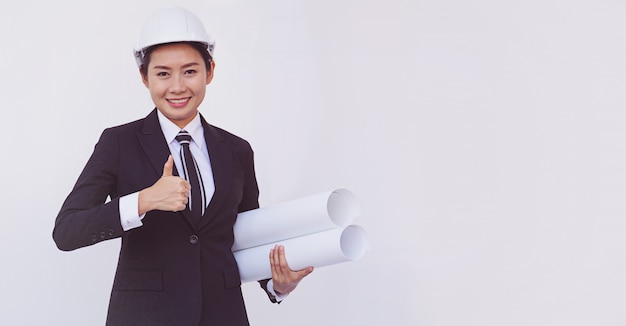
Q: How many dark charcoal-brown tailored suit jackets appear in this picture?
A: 1